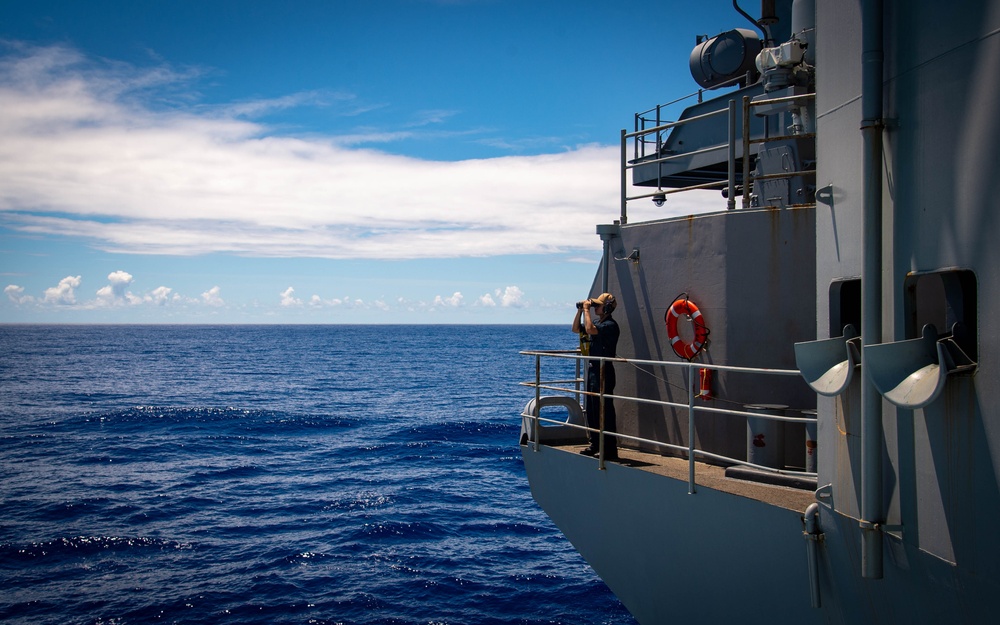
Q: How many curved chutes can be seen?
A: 2